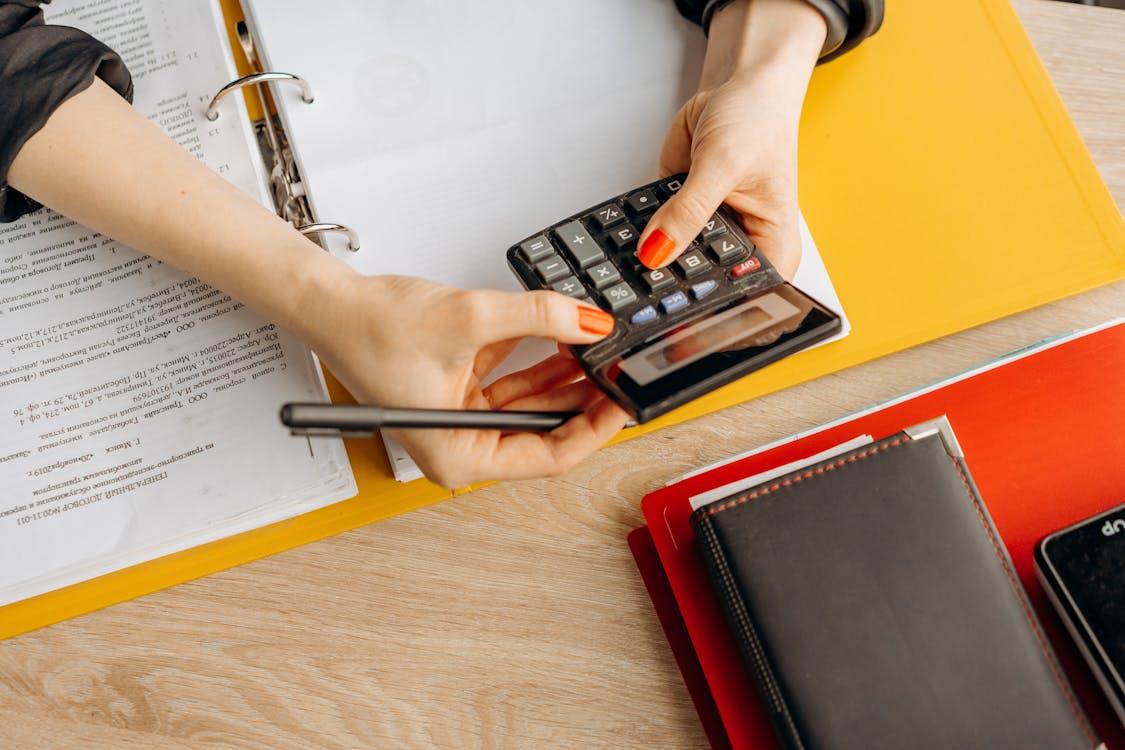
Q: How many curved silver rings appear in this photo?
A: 2